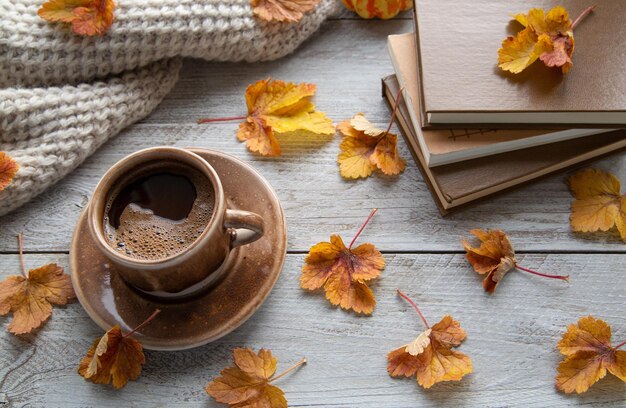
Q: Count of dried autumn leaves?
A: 14